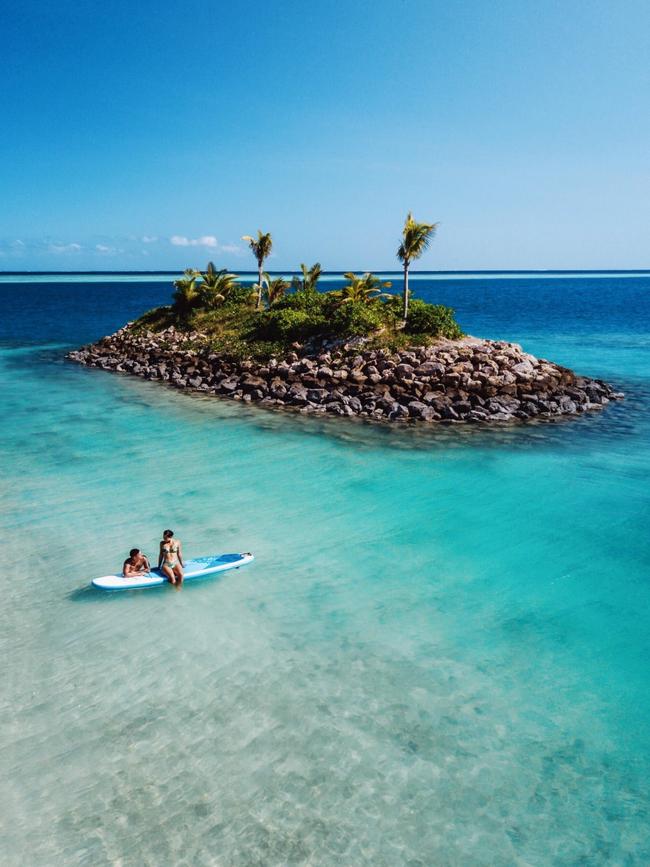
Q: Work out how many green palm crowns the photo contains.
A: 7